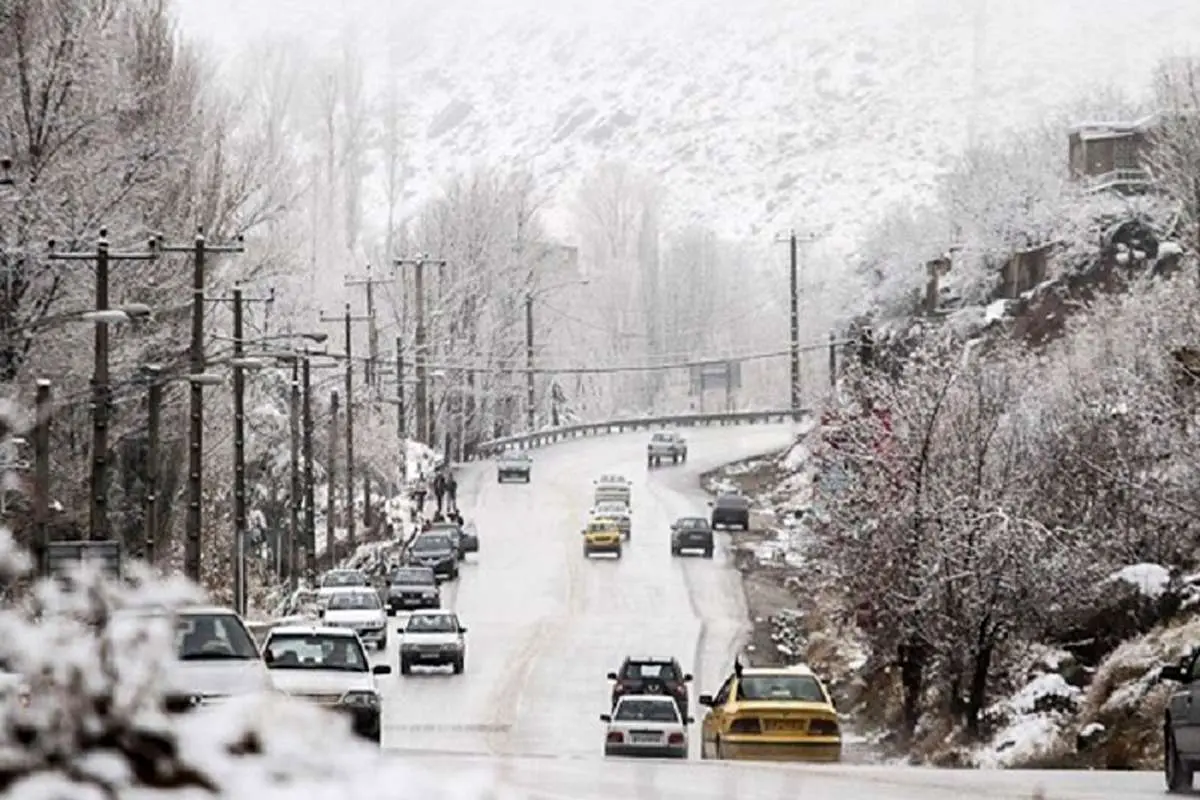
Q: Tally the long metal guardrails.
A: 1